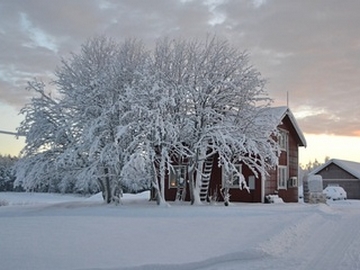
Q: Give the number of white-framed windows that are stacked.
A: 2